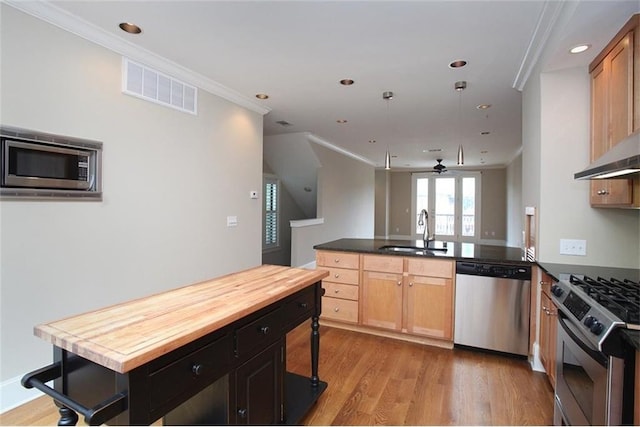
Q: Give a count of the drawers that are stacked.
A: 4